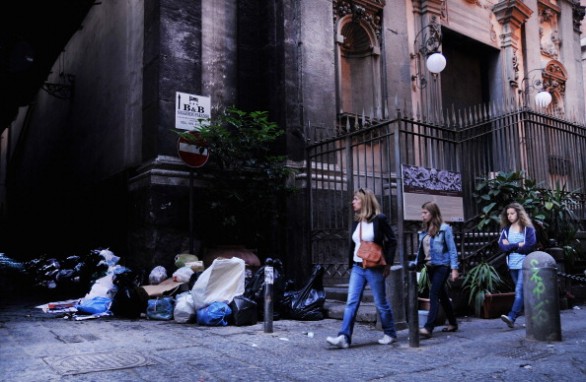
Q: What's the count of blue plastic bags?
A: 3